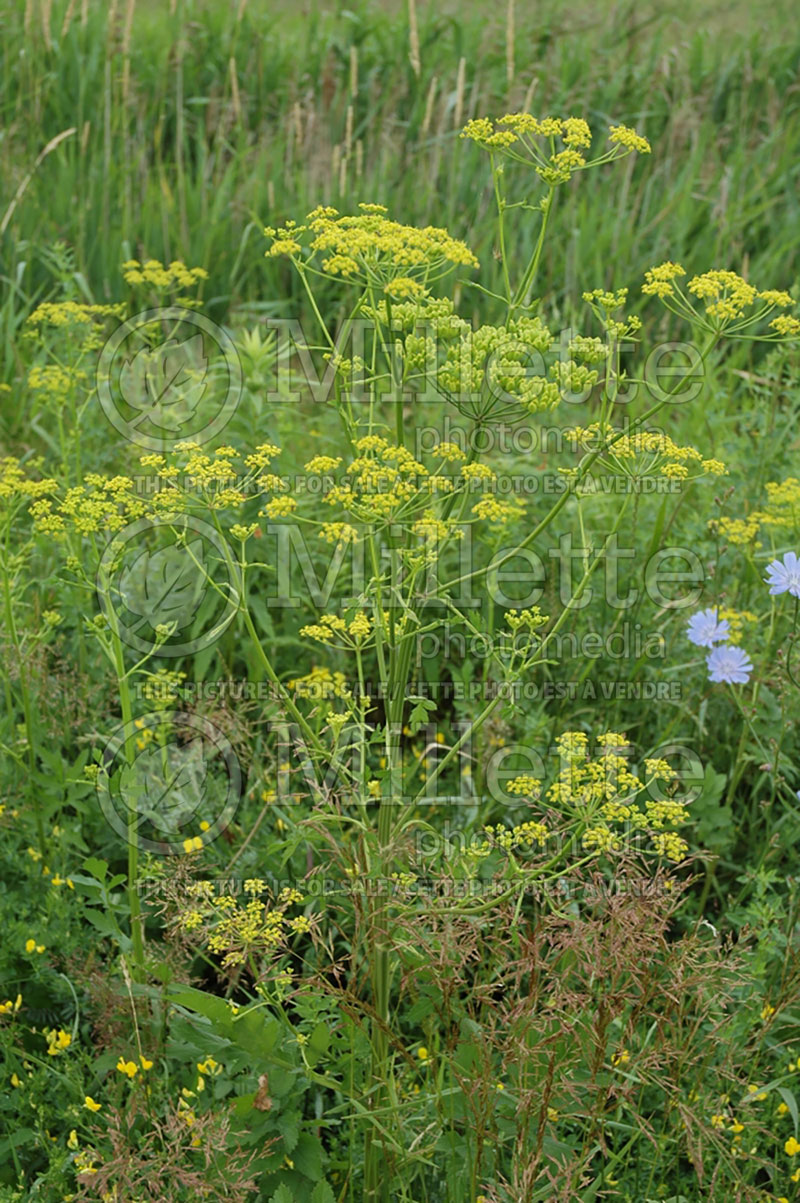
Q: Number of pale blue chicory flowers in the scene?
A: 3